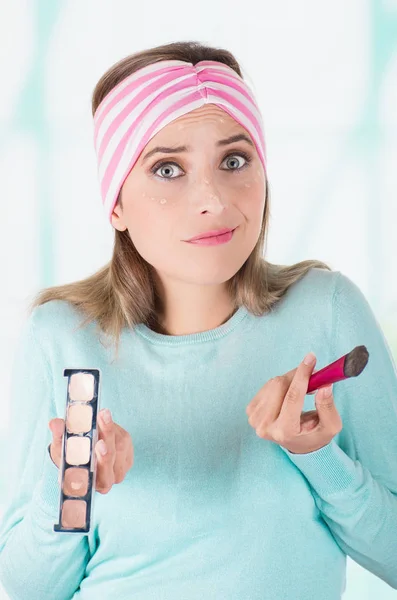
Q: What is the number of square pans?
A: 5